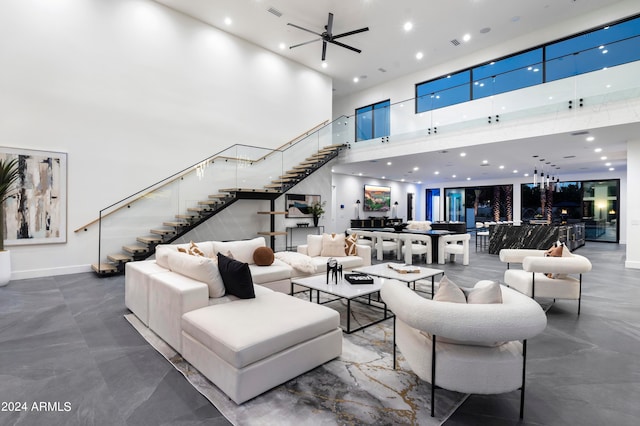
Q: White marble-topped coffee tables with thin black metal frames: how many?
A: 2